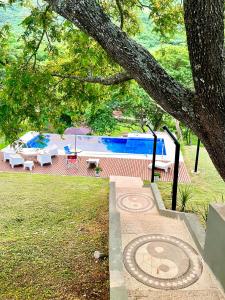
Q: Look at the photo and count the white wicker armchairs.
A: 4